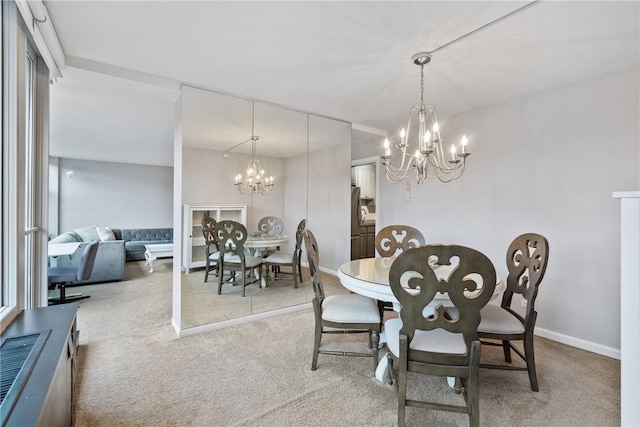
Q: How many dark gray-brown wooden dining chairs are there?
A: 4